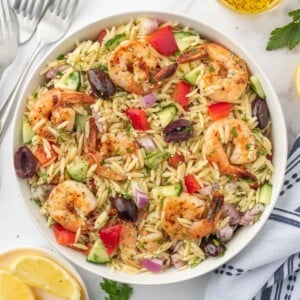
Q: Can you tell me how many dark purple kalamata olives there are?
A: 6